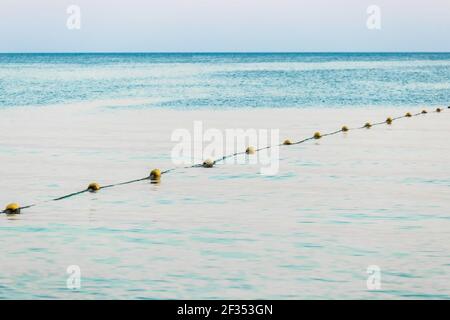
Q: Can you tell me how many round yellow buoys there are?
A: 13